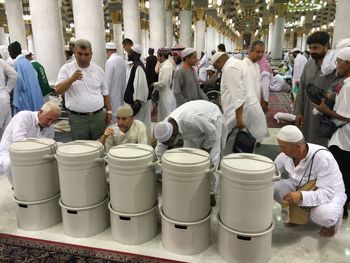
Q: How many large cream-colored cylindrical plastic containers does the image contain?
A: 5